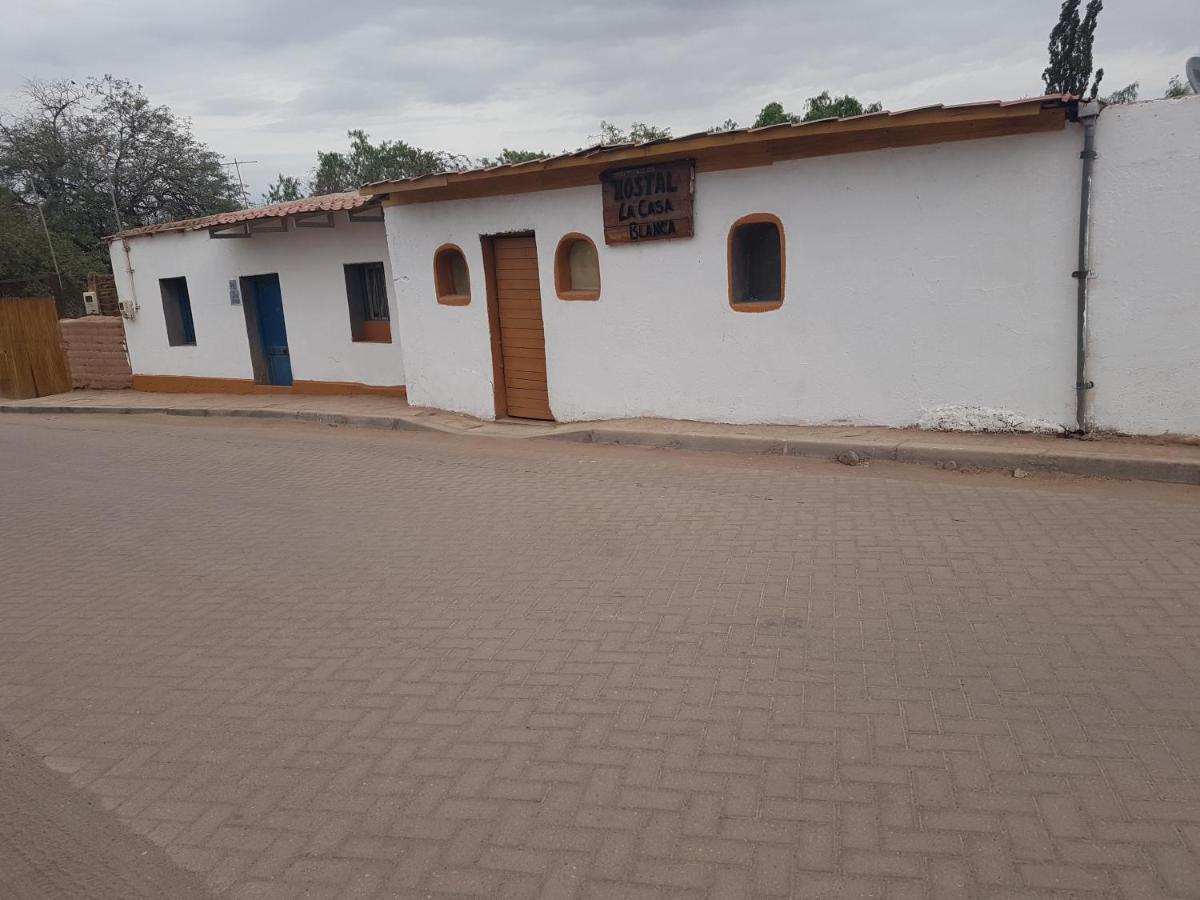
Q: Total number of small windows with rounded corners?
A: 3